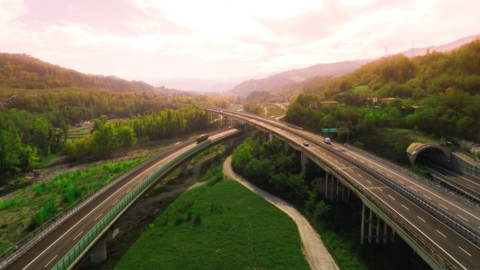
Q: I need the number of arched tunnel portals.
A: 1